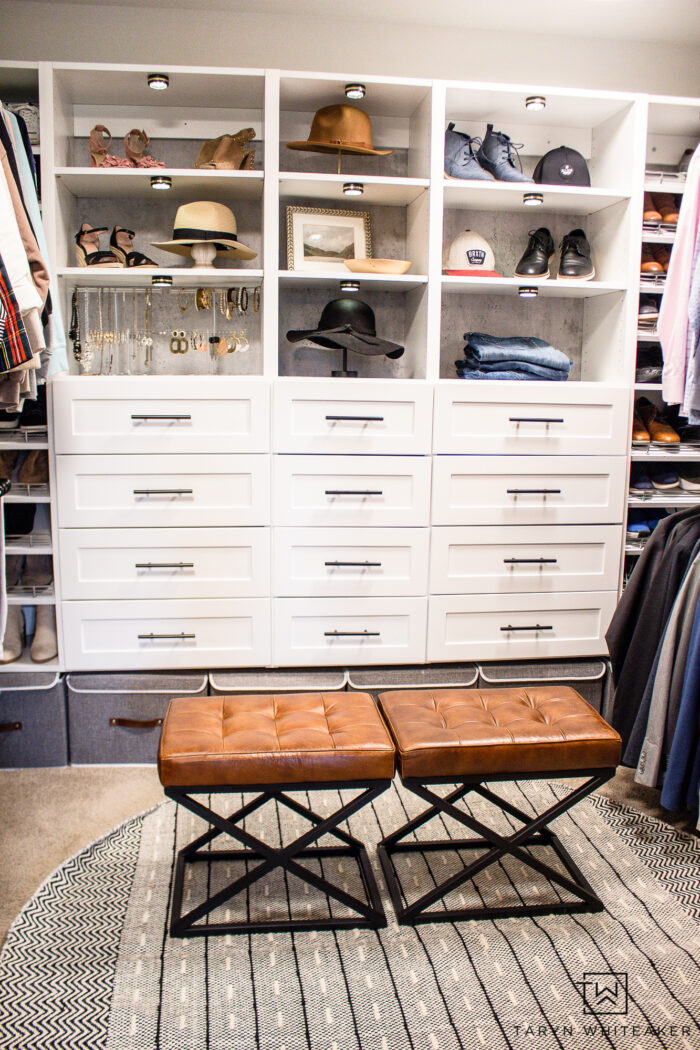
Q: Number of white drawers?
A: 12